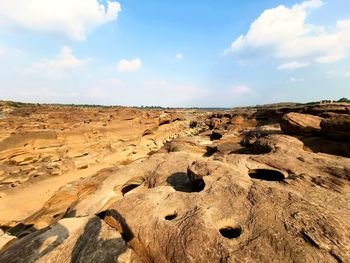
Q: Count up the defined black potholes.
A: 5